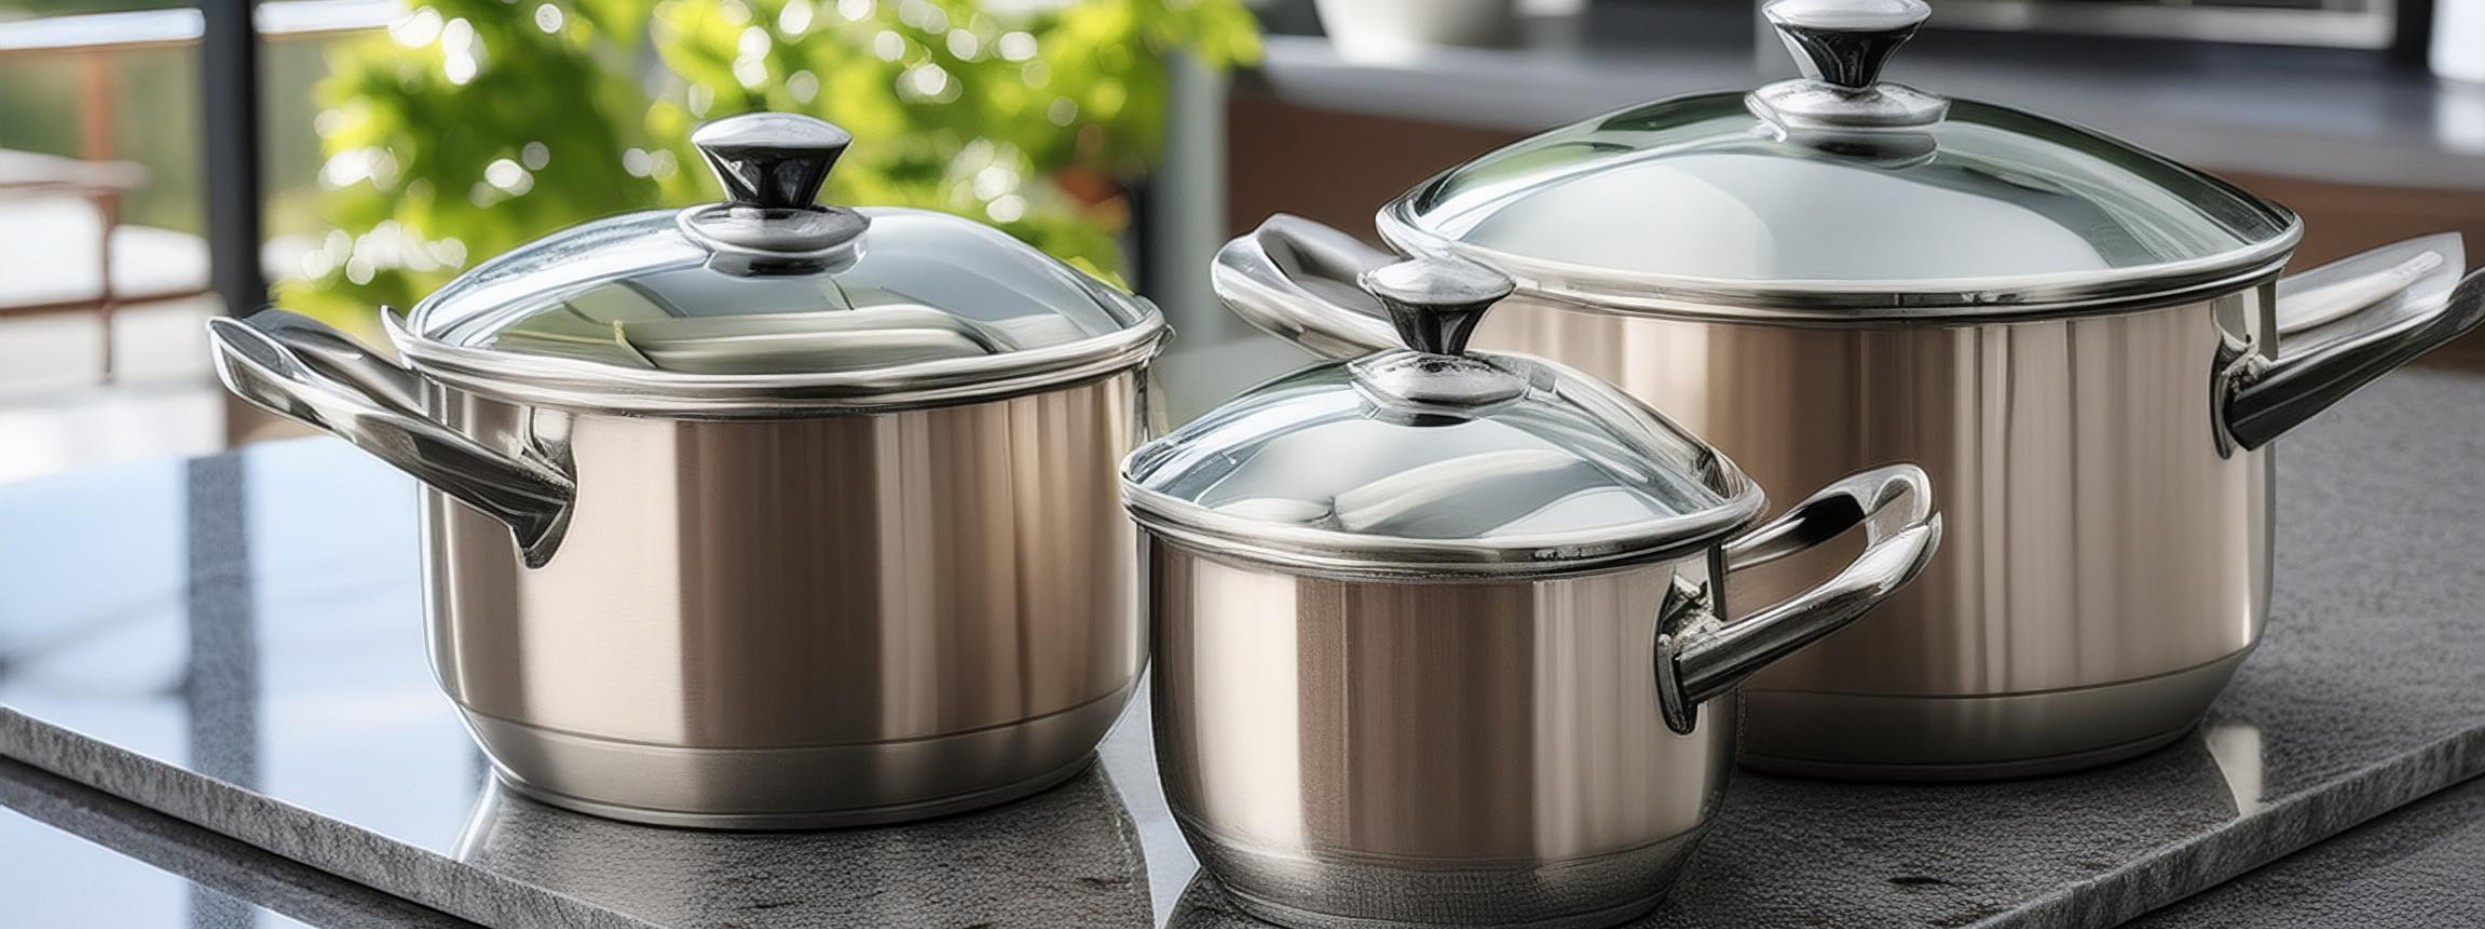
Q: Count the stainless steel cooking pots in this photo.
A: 3